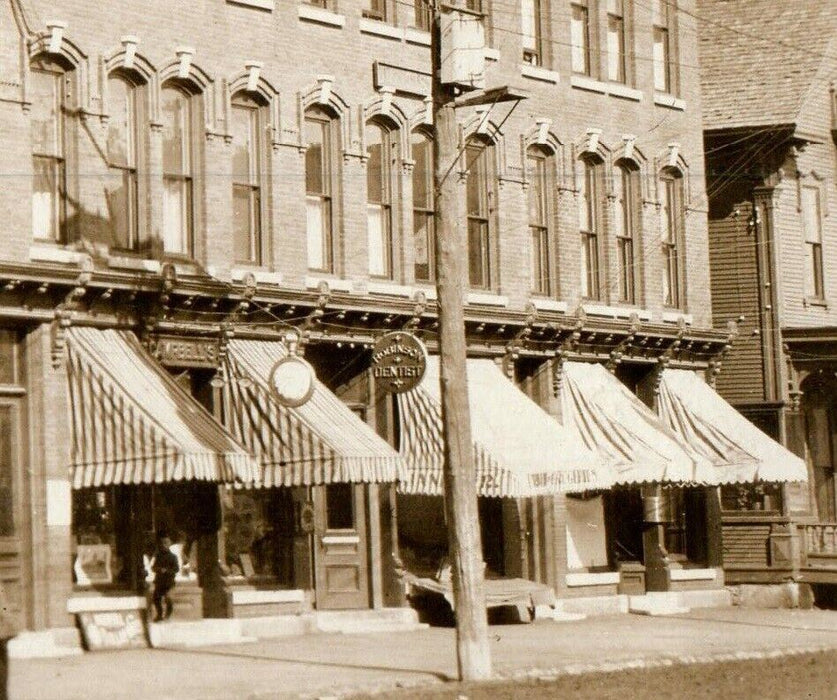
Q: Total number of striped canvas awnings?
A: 5